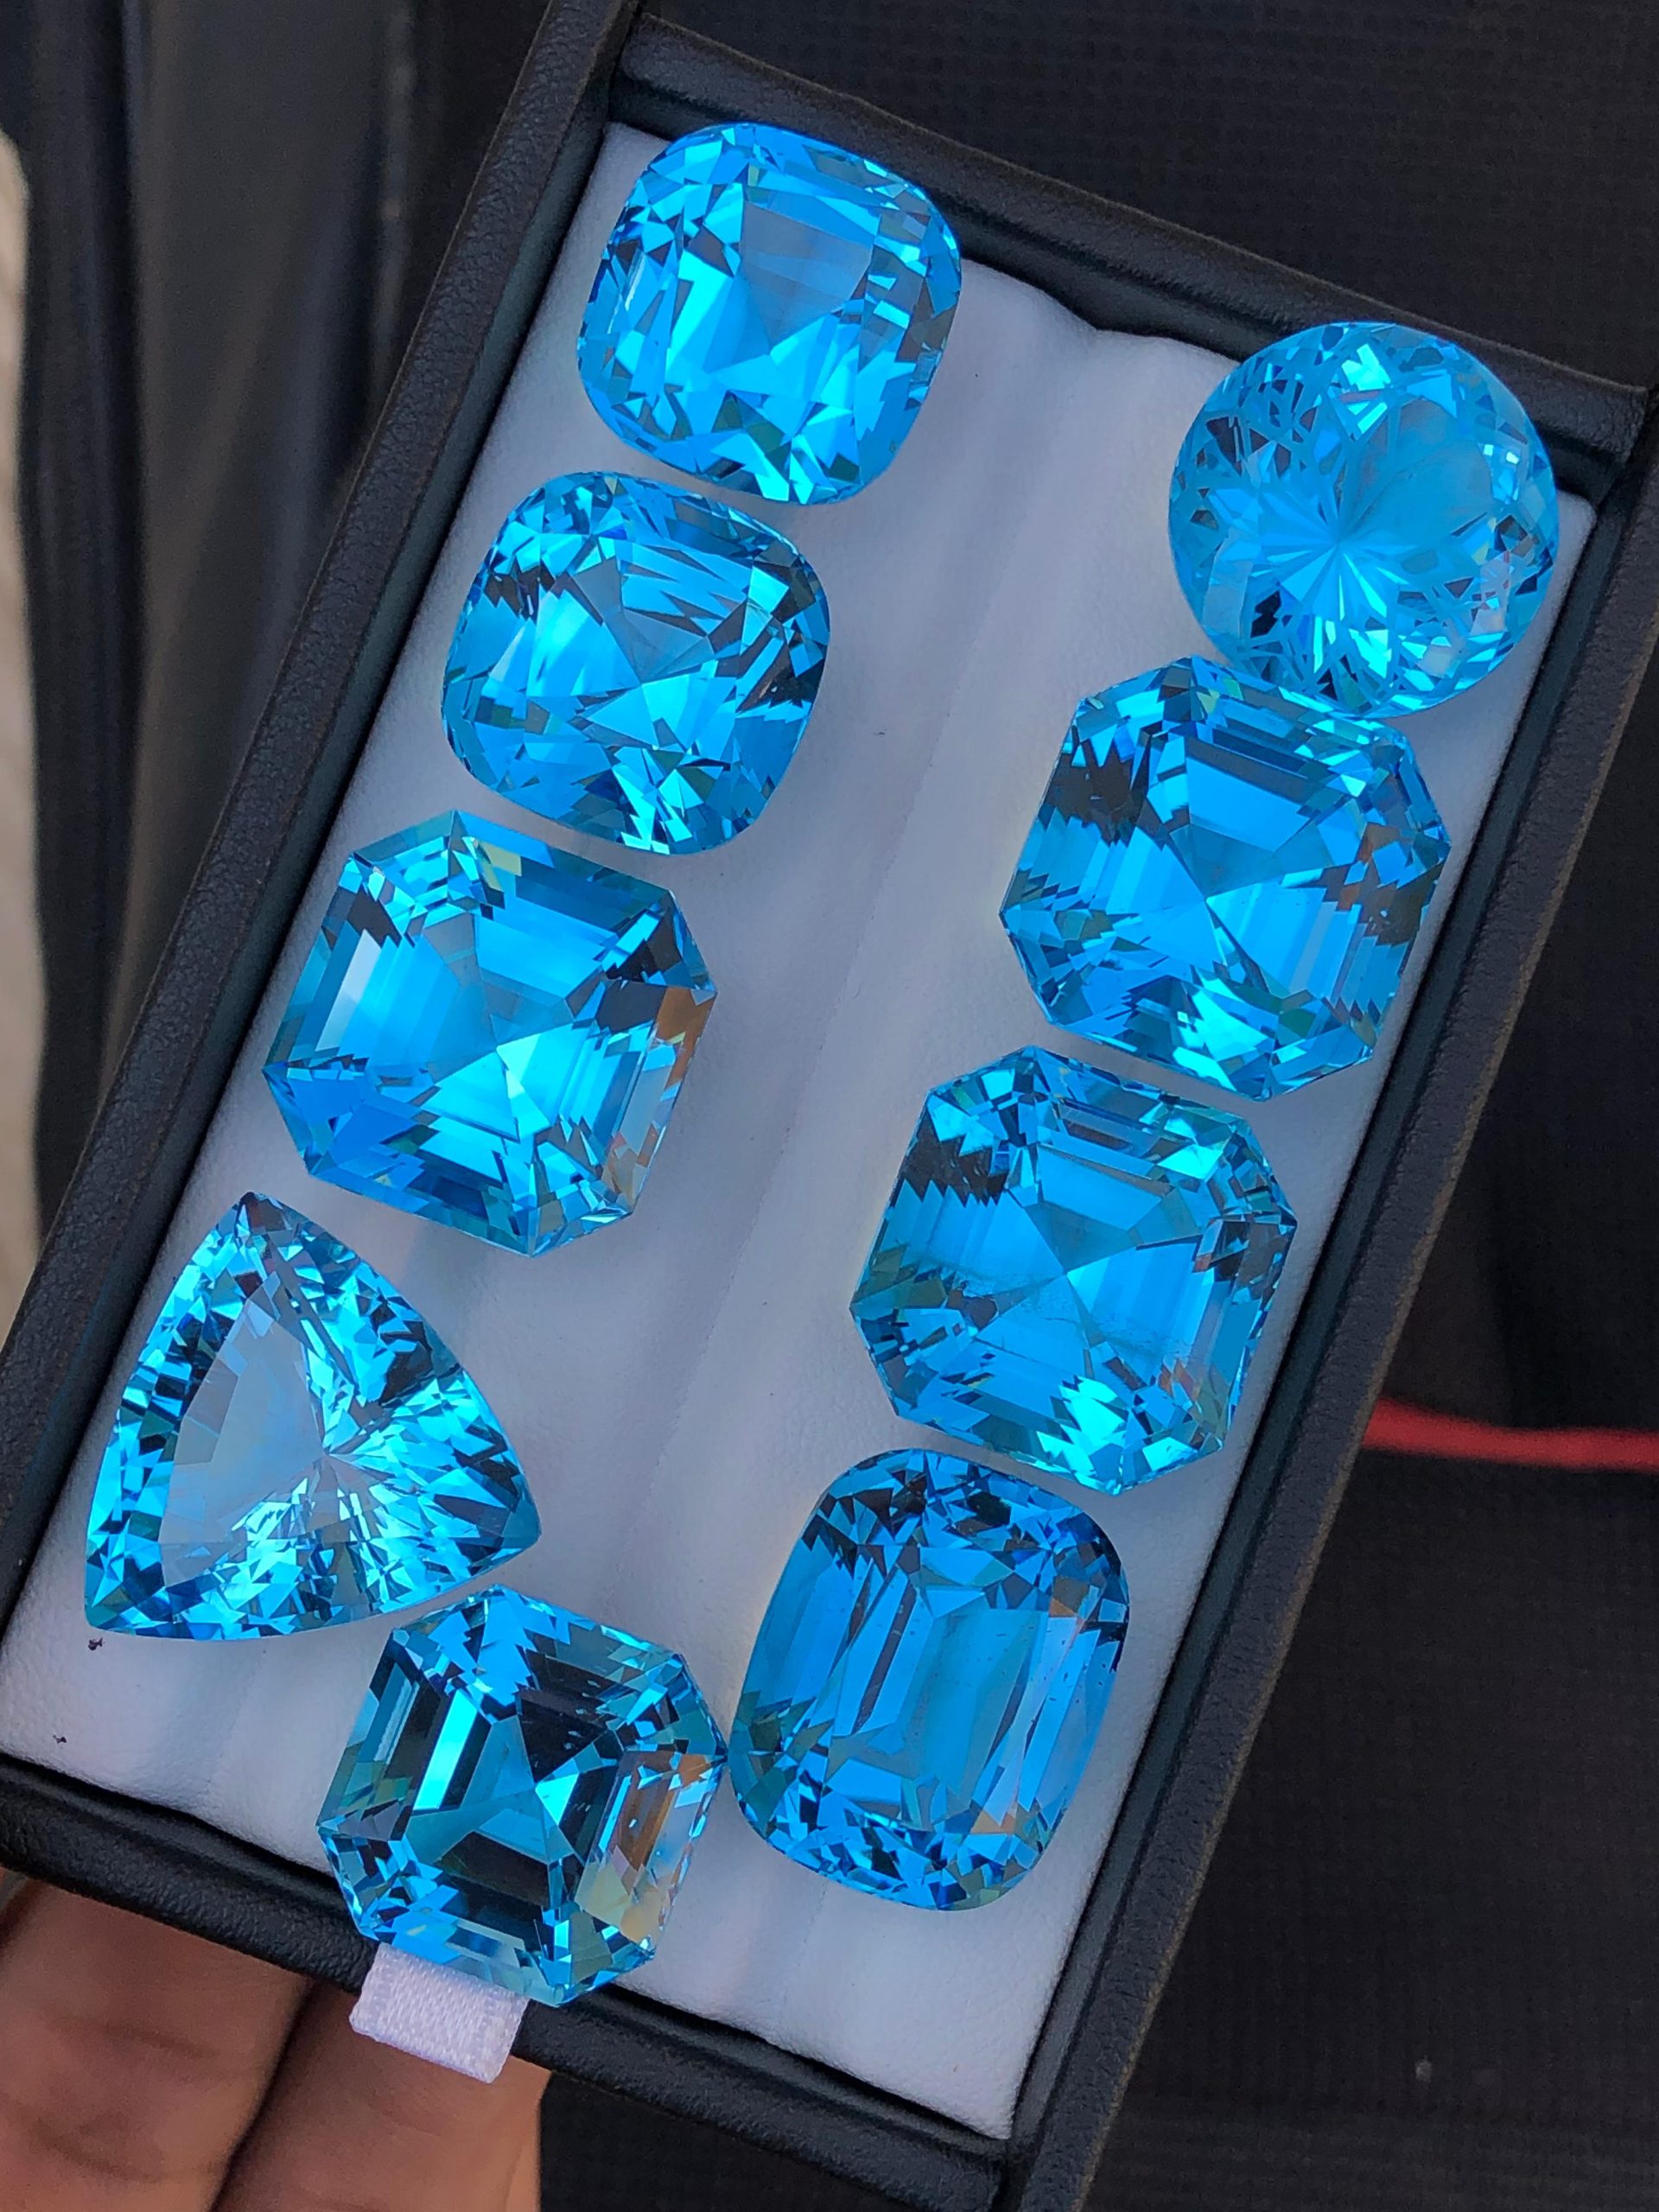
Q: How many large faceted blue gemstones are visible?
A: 9